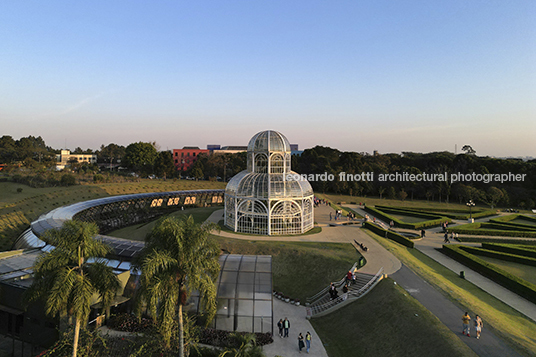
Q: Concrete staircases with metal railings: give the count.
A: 1